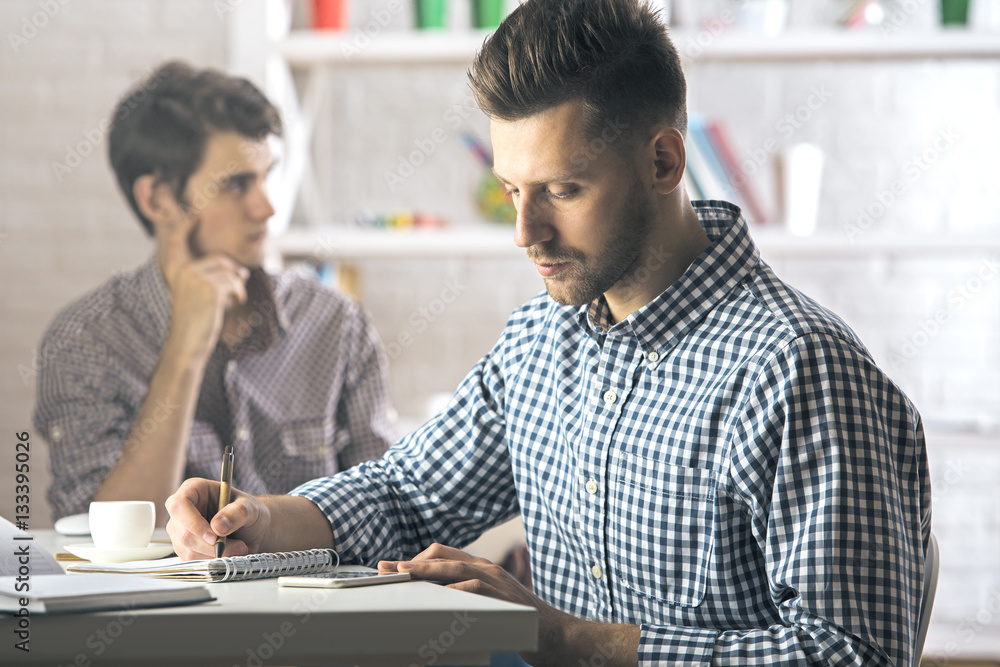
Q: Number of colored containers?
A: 4